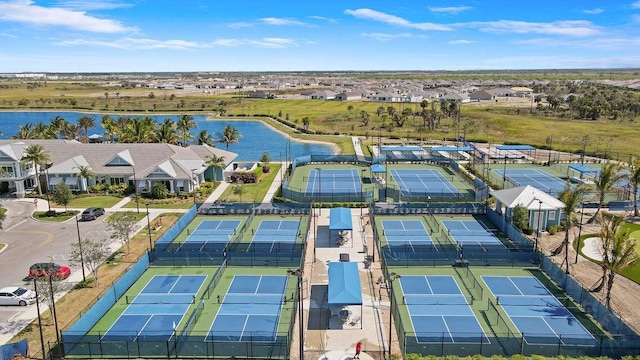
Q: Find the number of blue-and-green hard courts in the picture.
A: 12